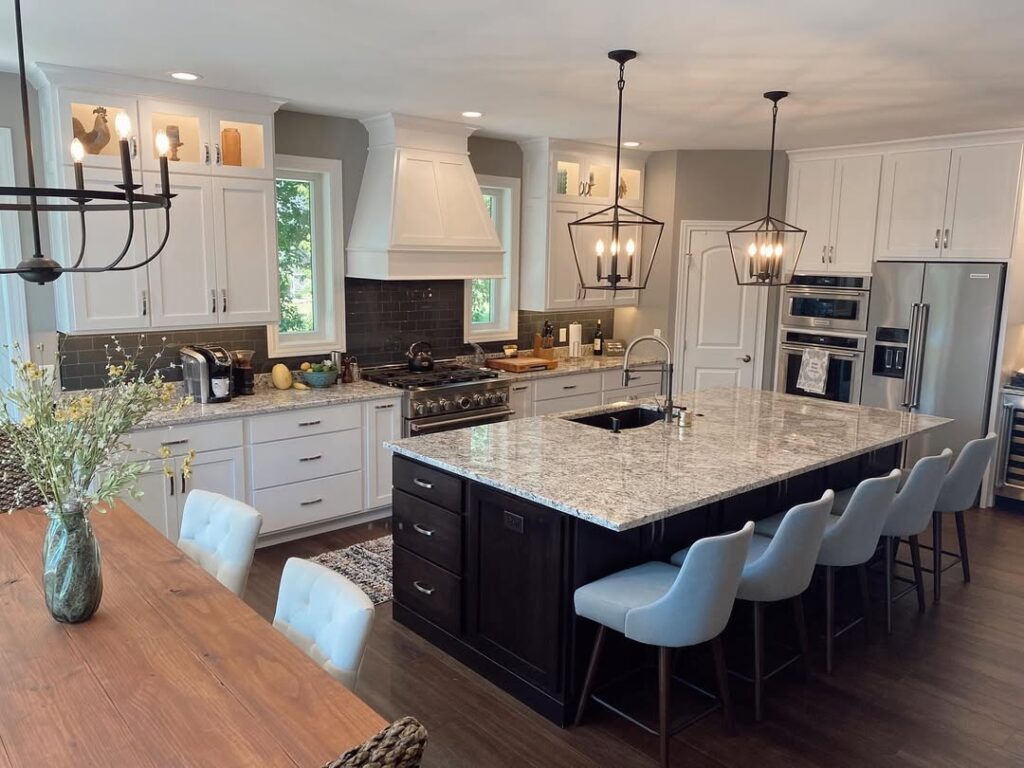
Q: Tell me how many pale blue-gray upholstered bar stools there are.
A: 5